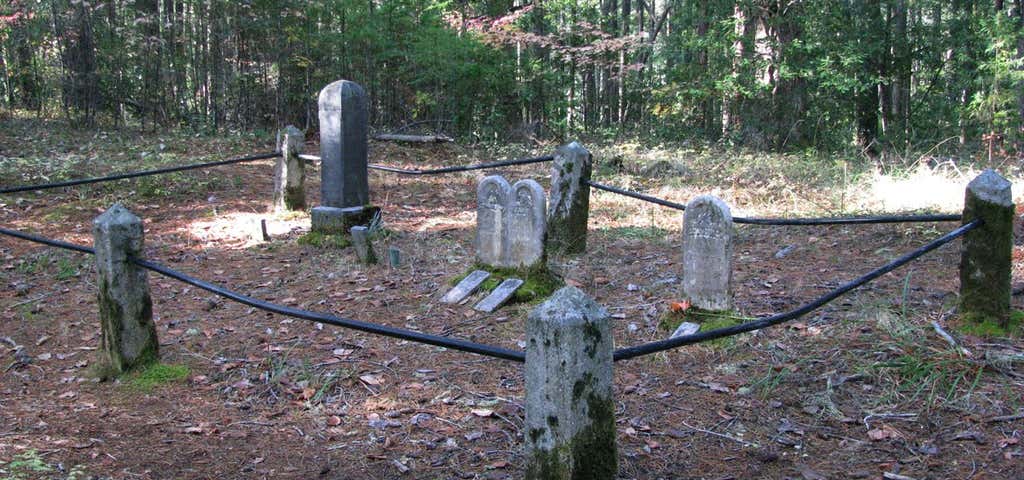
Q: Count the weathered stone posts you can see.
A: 5